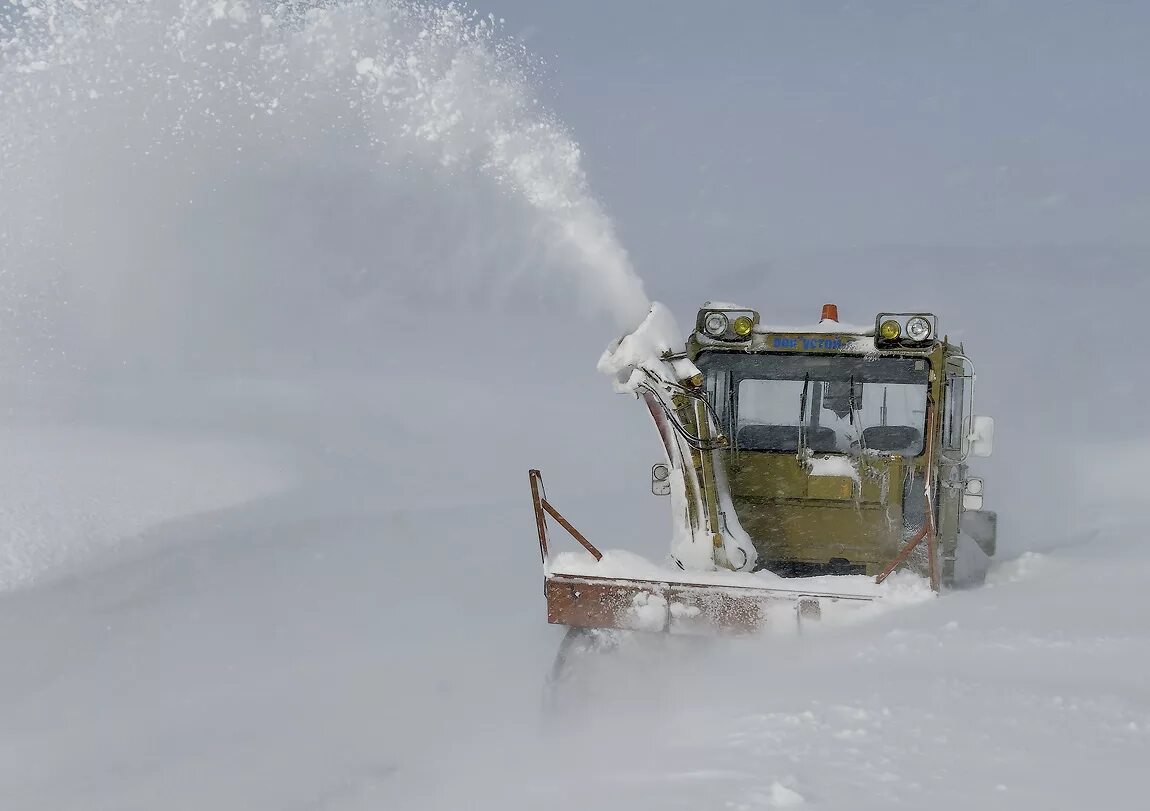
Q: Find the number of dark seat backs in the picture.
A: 2